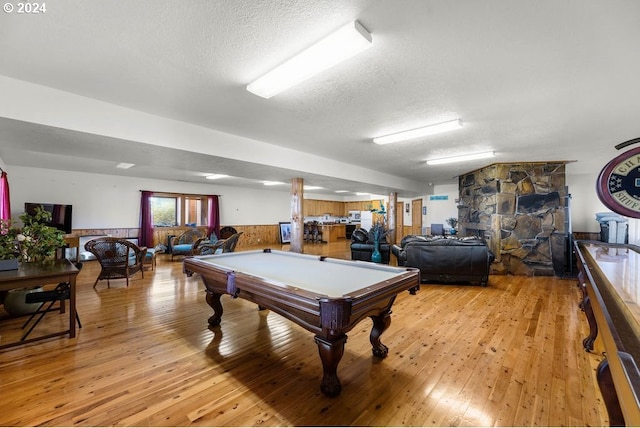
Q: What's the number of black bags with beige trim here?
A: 0